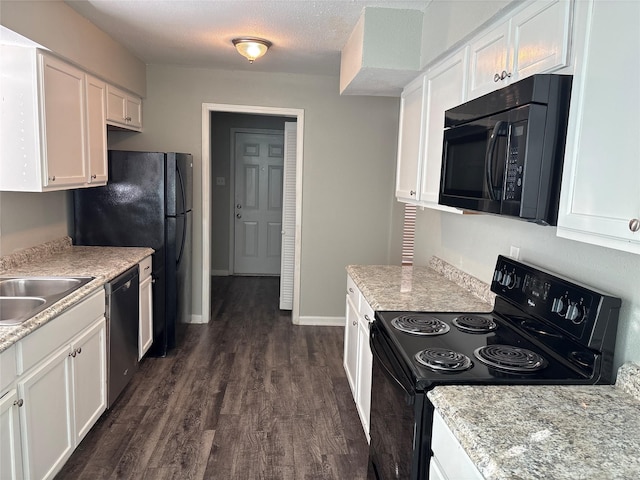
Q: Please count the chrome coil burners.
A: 4